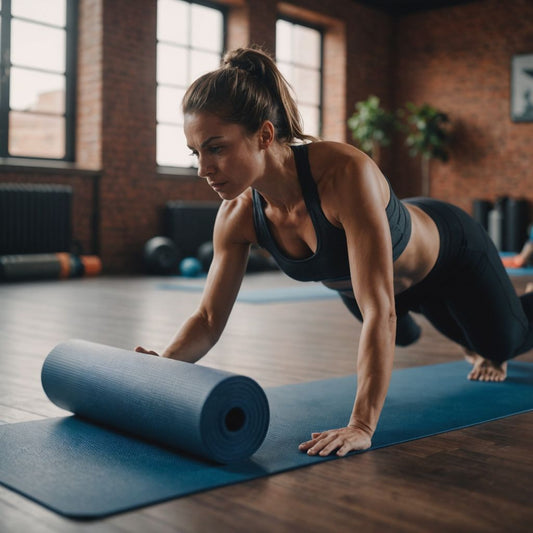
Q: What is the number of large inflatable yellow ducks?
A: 0